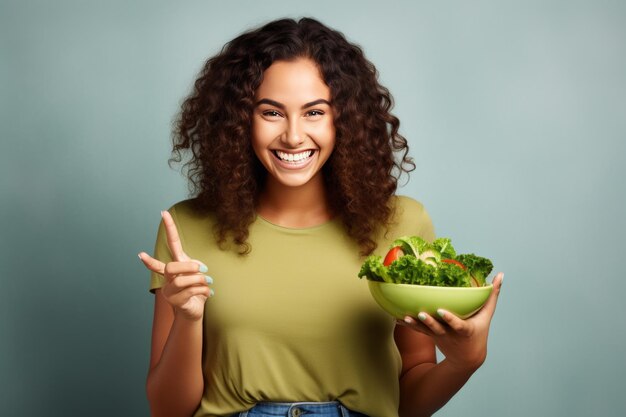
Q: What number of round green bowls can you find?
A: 1